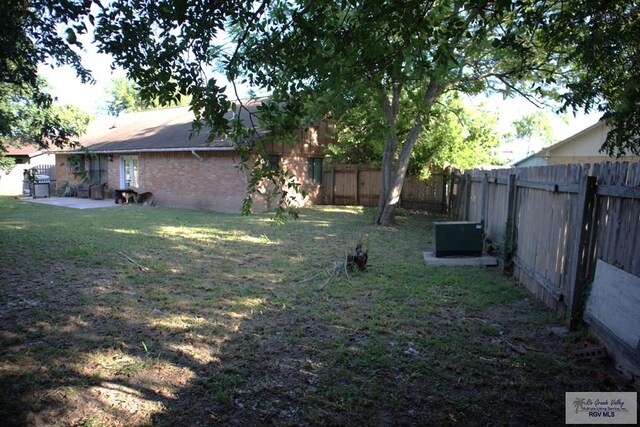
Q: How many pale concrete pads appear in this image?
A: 2